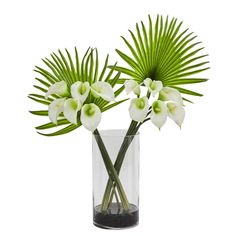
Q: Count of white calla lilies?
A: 12